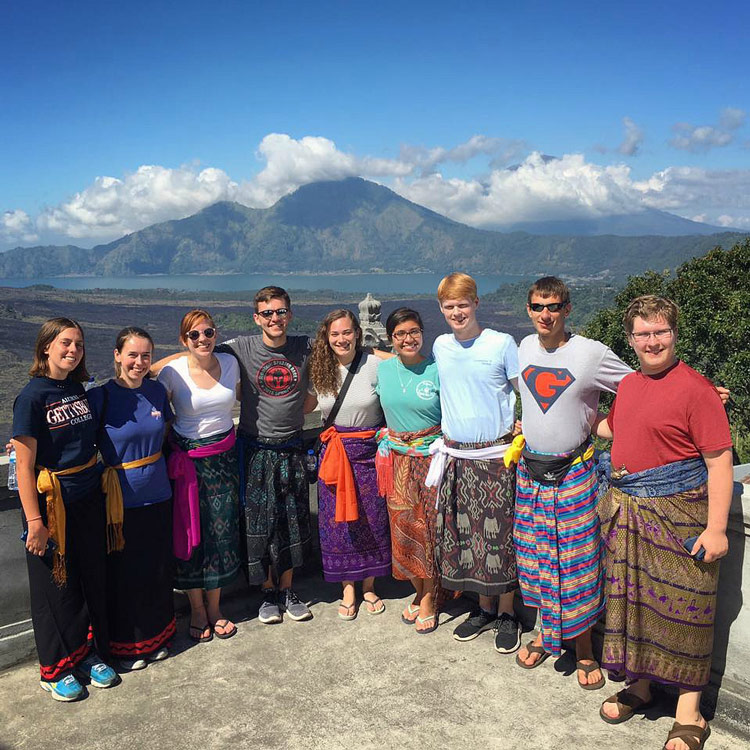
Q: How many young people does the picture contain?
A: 9